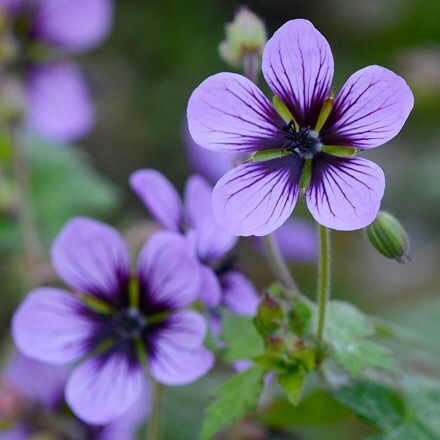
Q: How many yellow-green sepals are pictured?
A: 10